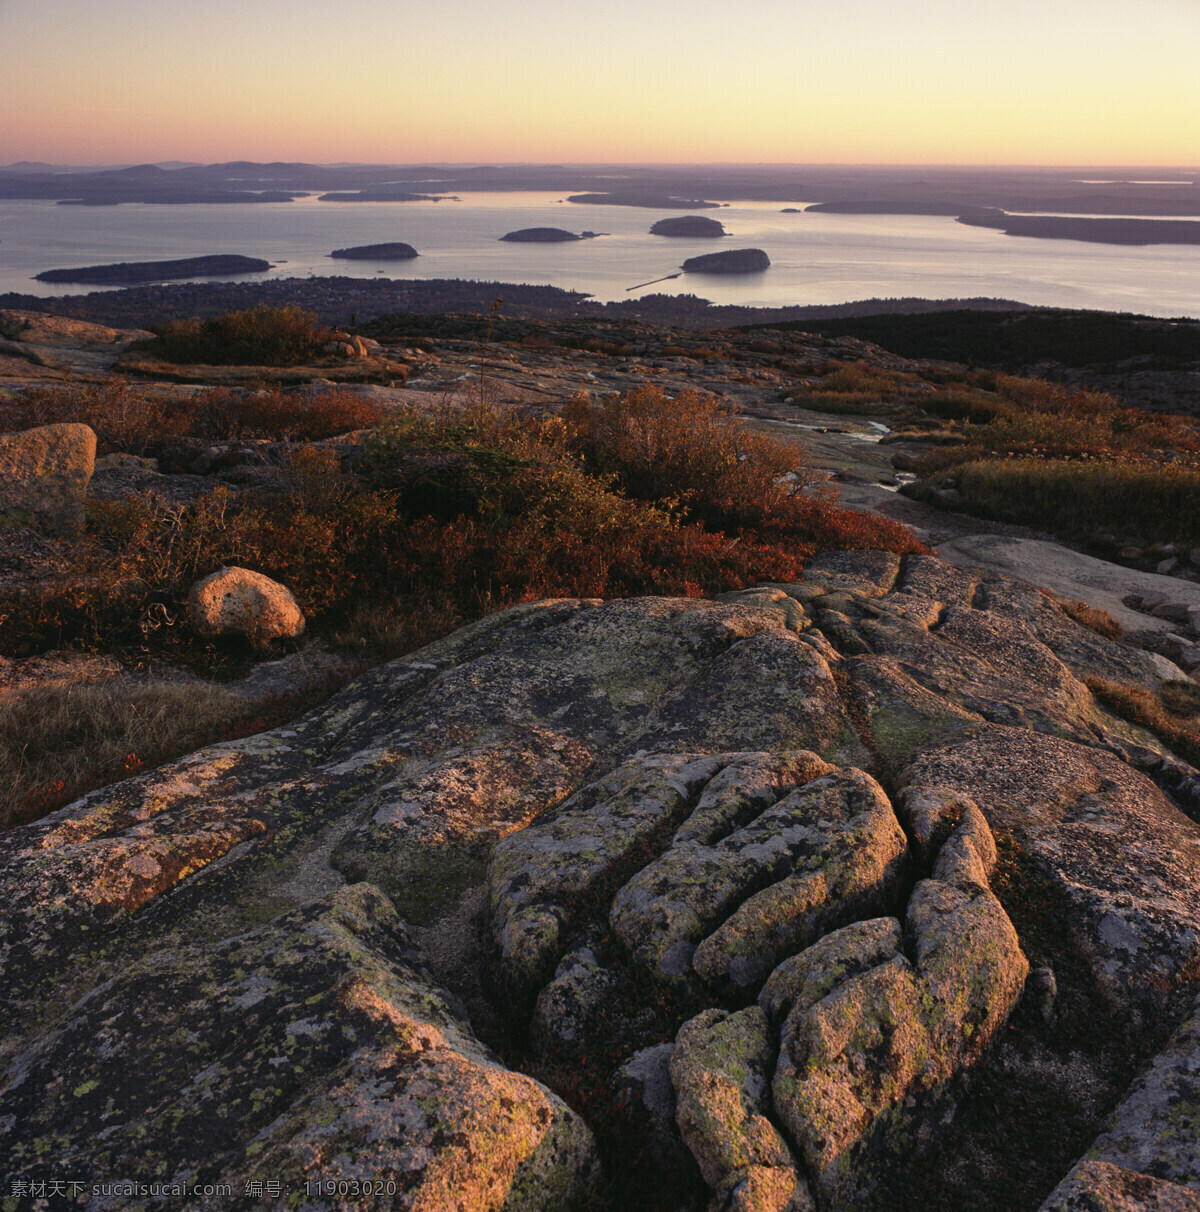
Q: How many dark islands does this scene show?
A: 5